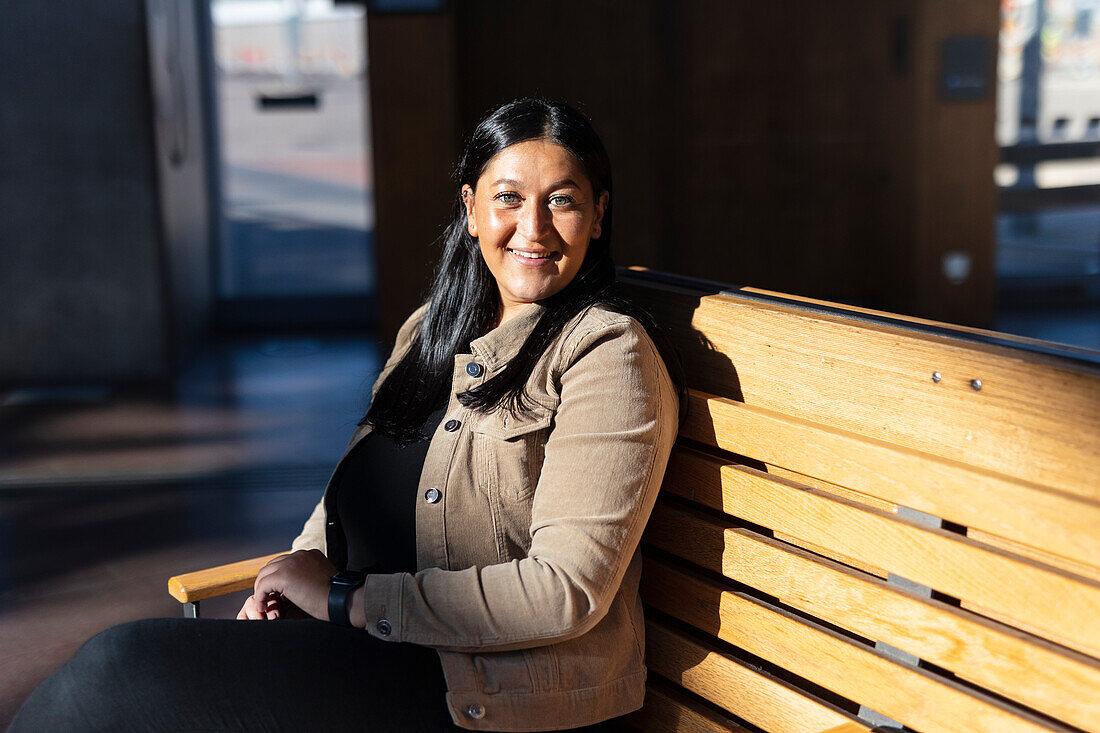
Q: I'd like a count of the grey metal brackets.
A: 4